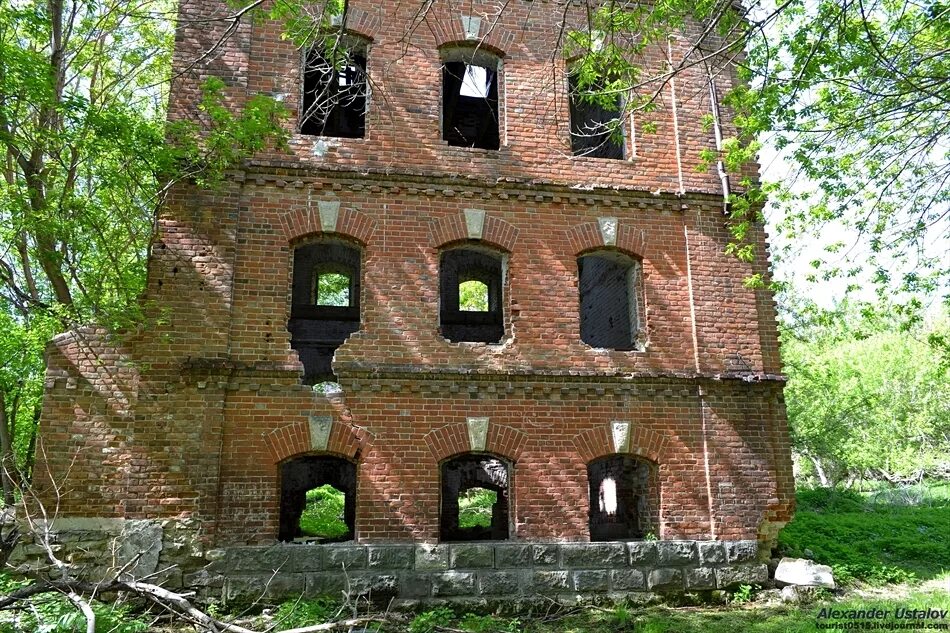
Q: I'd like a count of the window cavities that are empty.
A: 9